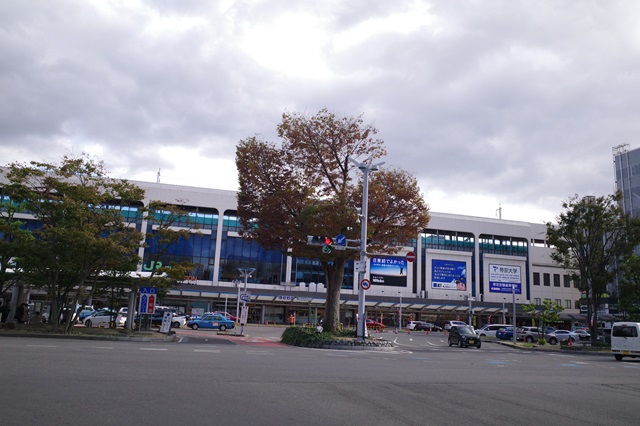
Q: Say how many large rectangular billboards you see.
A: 3